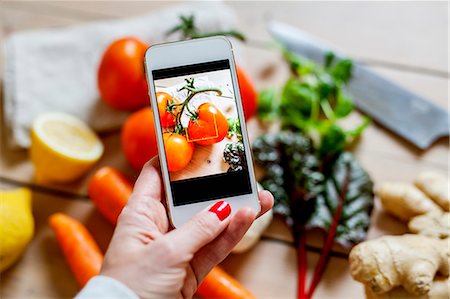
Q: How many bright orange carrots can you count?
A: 3